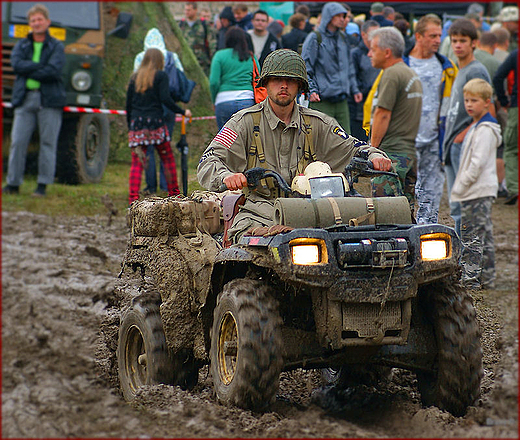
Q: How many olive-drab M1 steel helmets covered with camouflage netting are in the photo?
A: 1